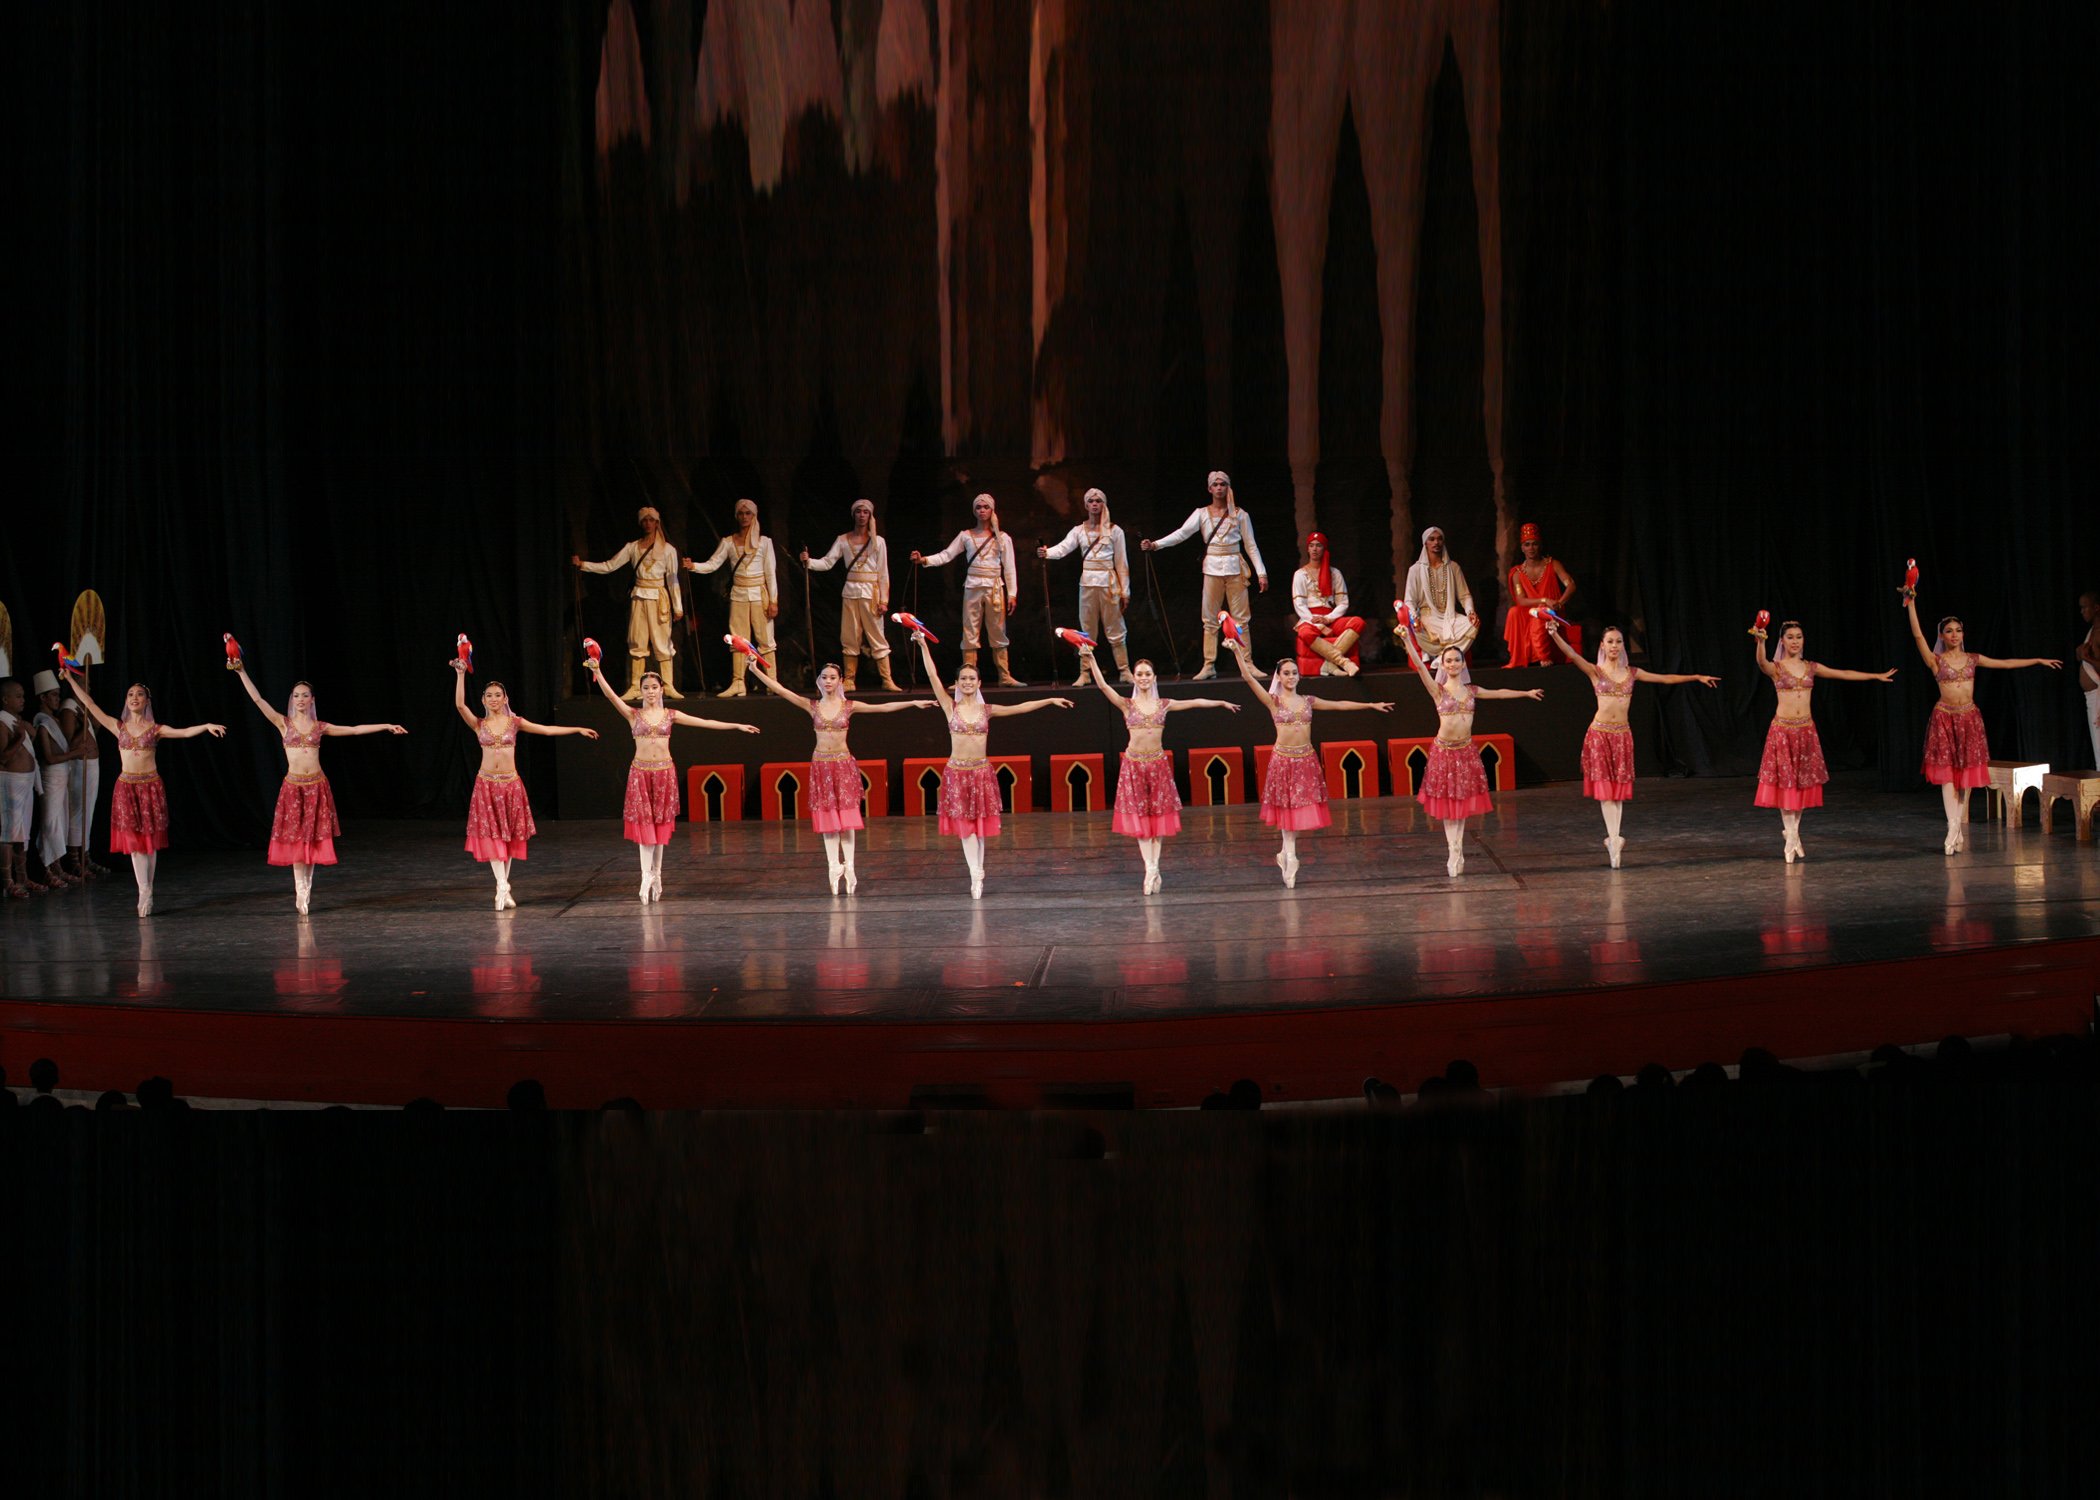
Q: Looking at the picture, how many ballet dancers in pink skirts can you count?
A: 12